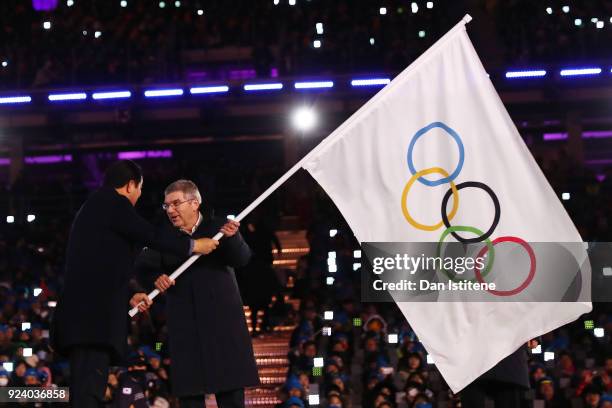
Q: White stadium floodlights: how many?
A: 1